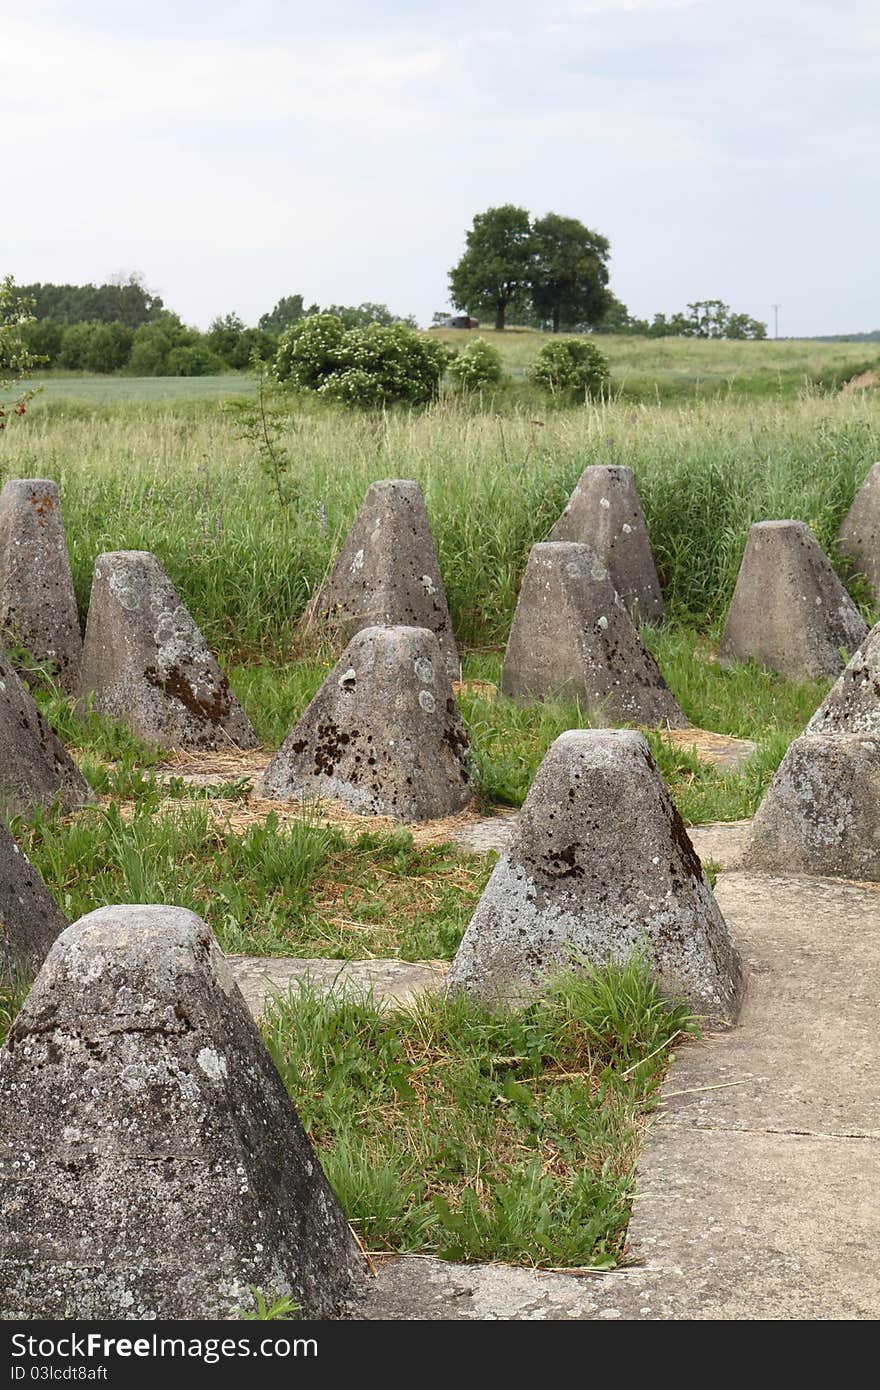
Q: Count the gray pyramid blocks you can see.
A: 14